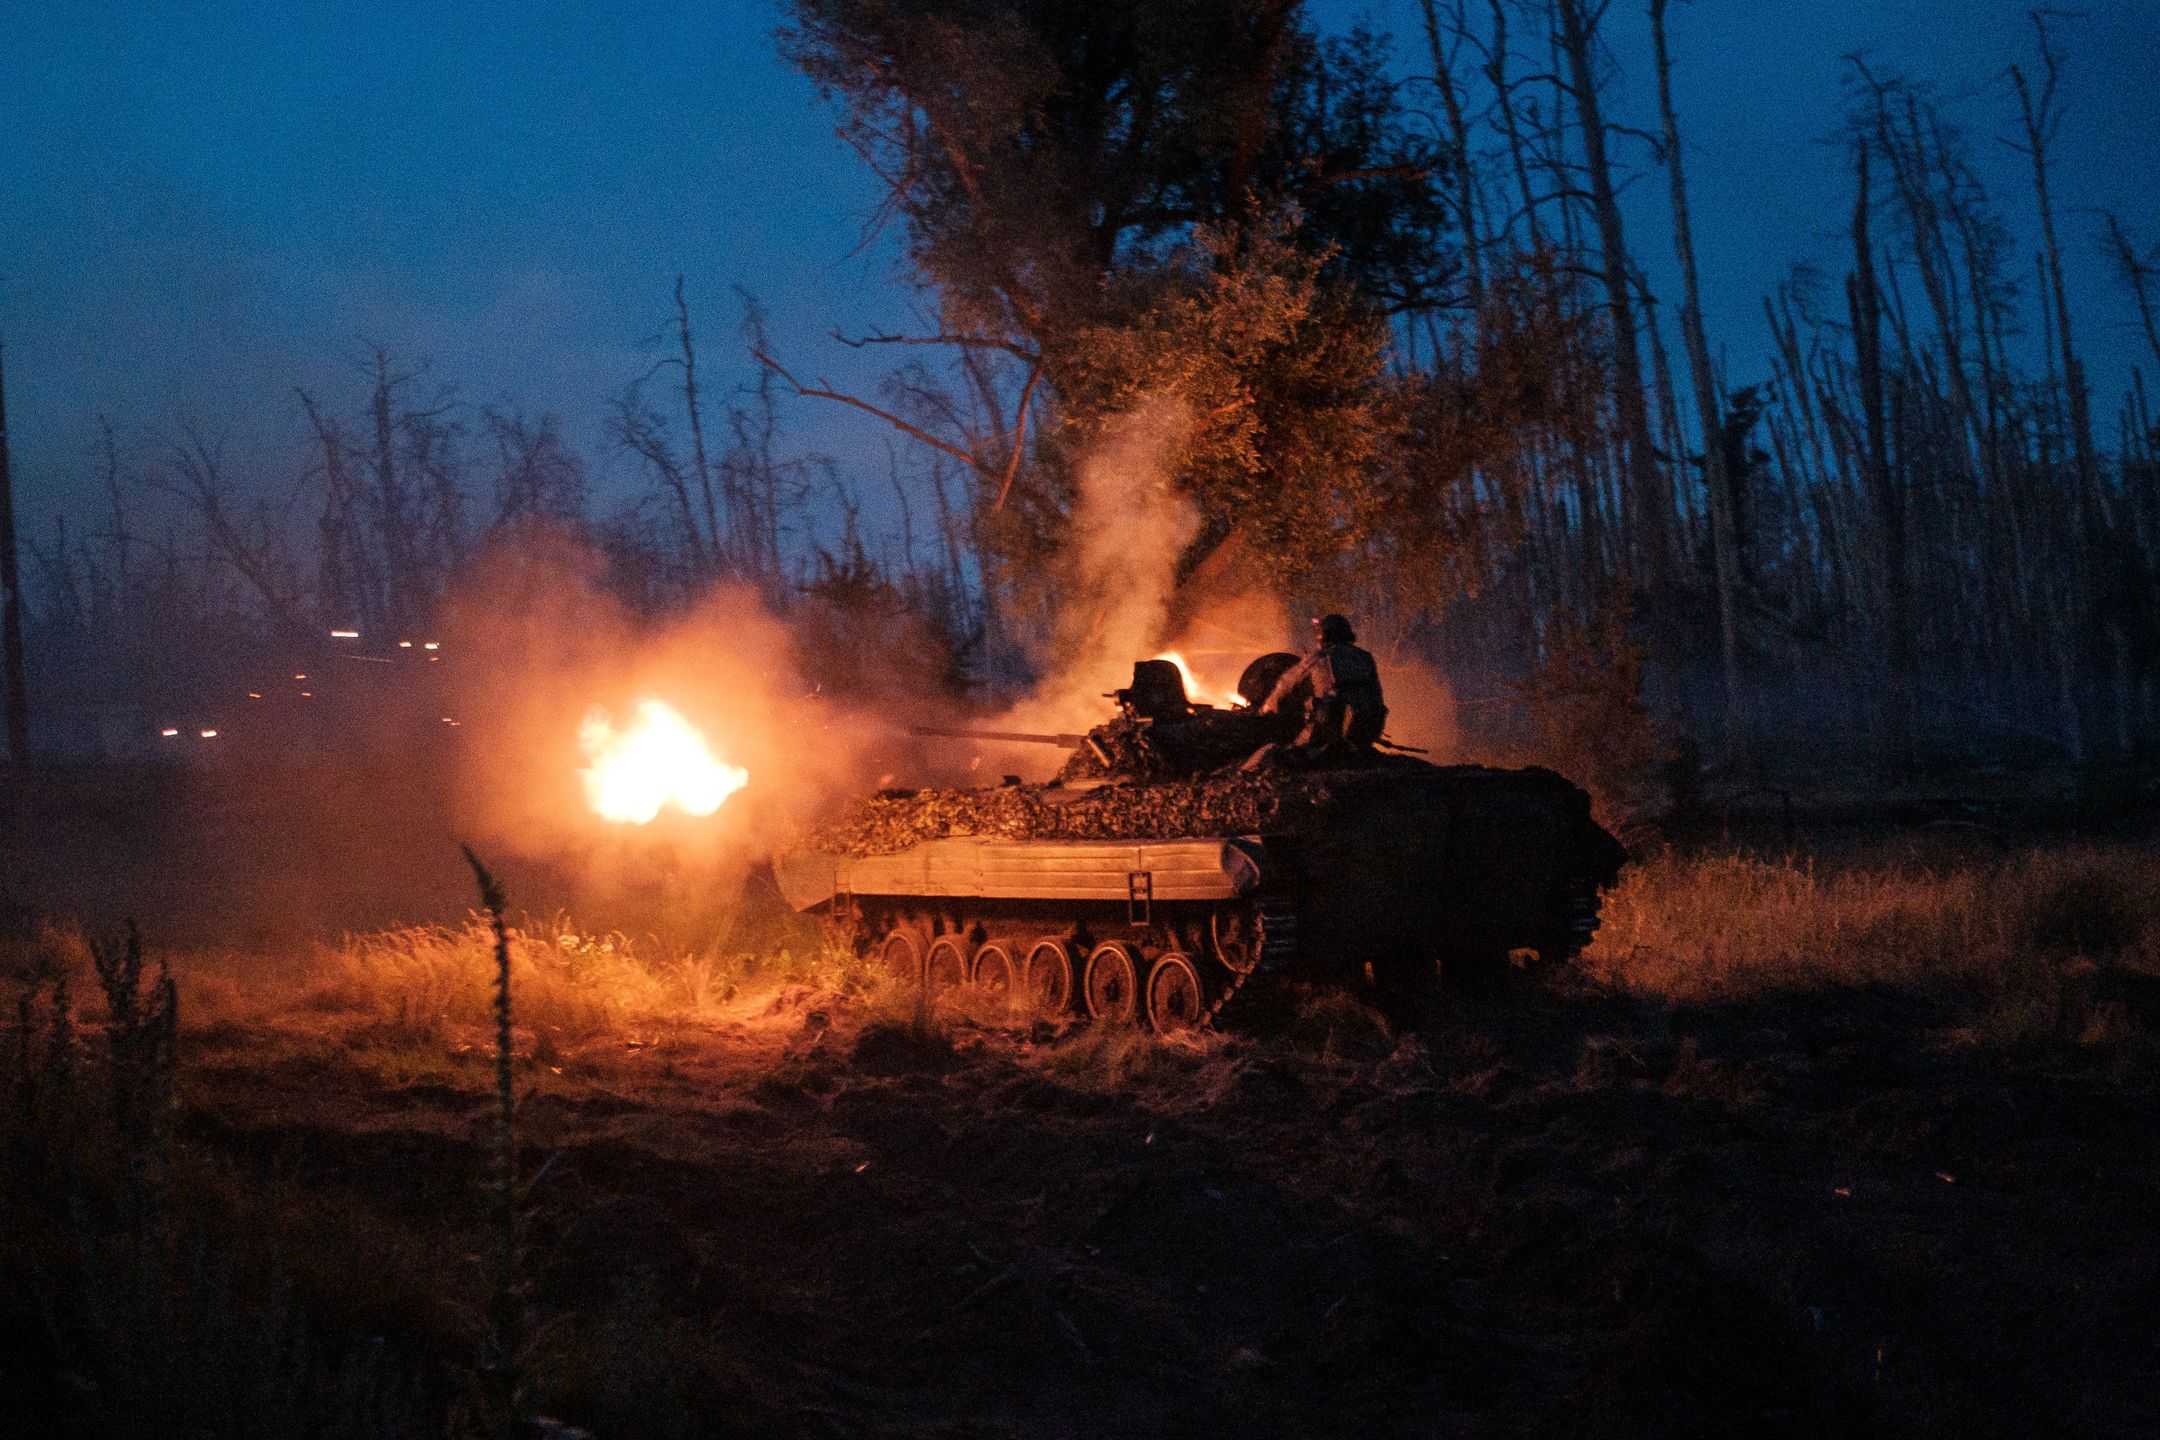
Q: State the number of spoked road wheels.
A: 6